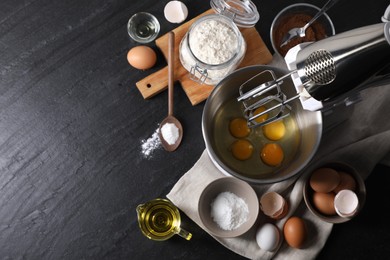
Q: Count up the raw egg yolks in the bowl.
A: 5